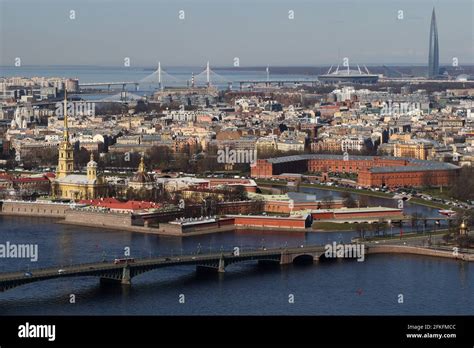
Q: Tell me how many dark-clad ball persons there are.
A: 0